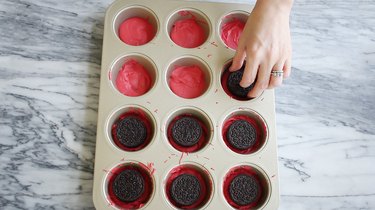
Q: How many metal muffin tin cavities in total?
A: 12